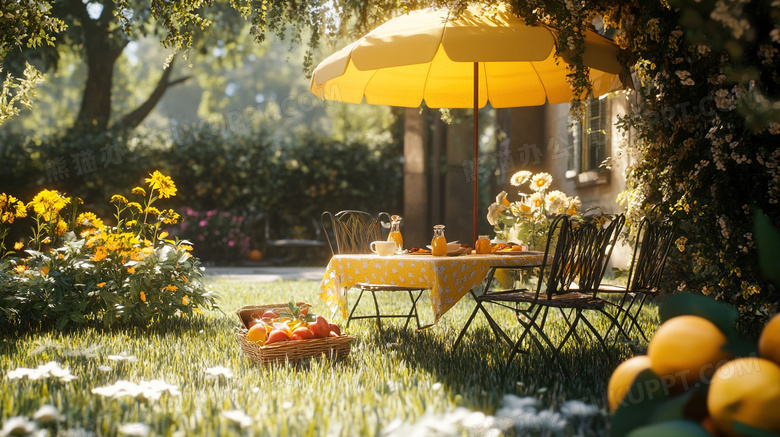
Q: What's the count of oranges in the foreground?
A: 4